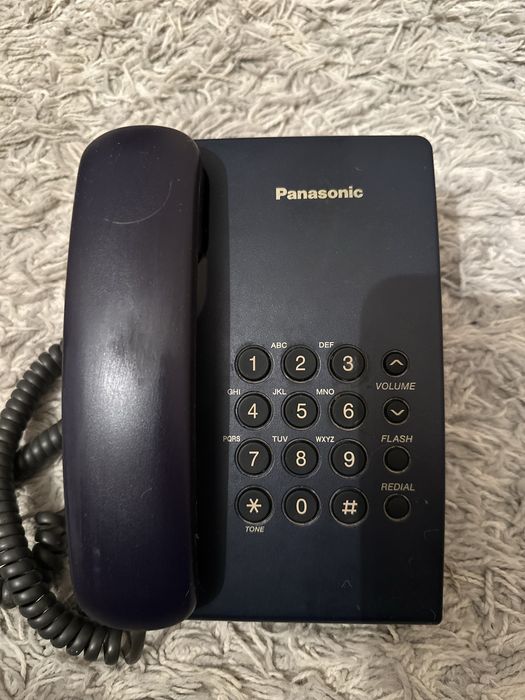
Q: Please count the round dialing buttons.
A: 12